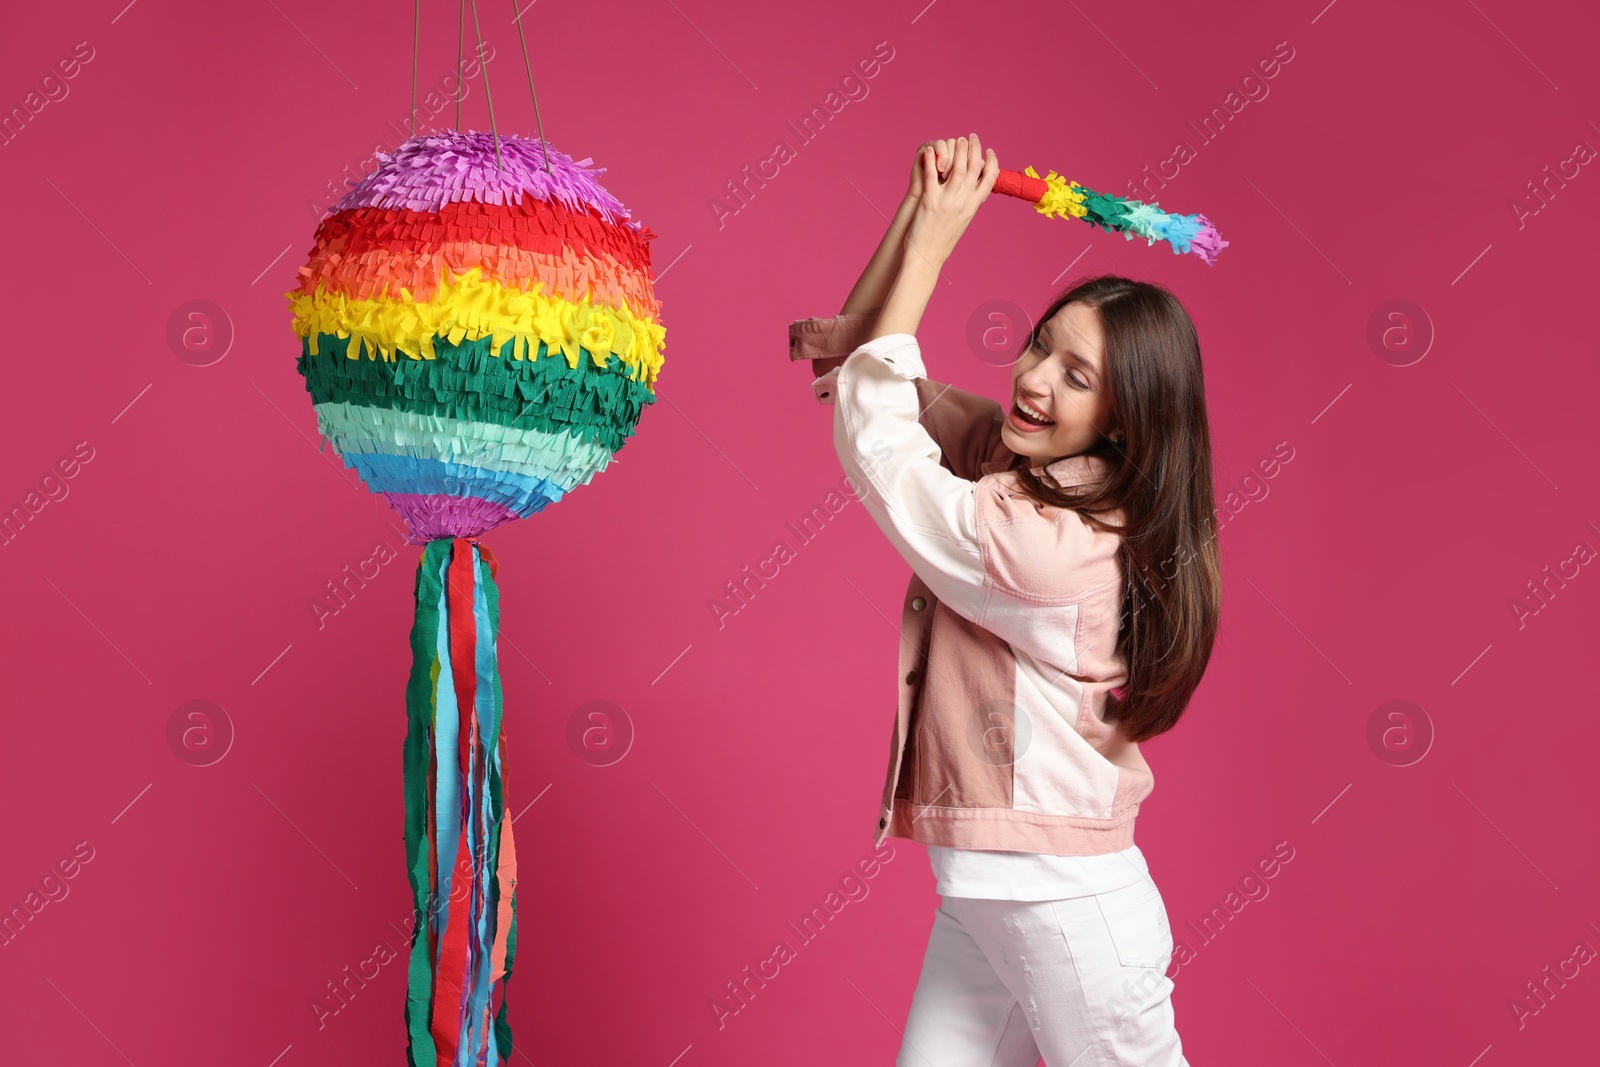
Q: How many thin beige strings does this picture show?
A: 4